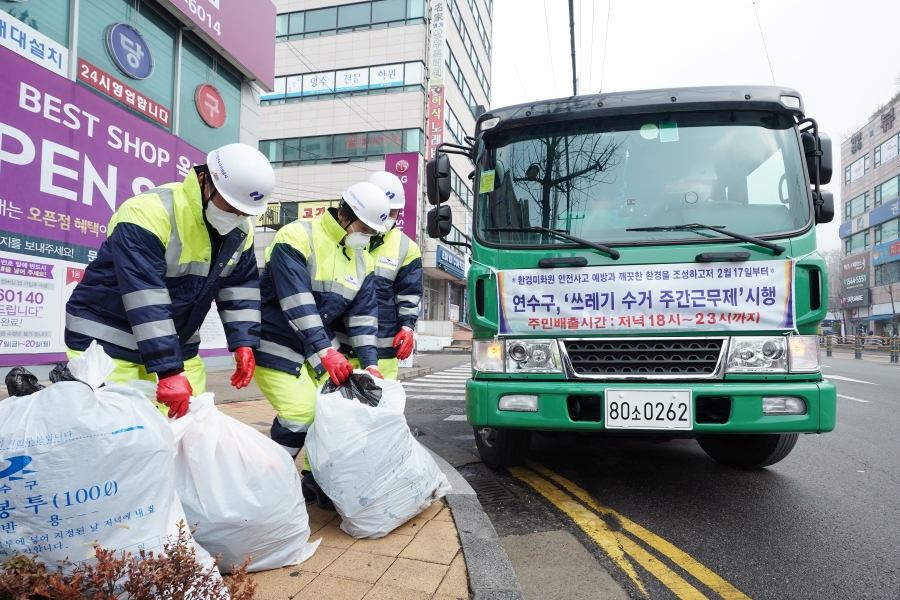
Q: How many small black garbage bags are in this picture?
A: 3